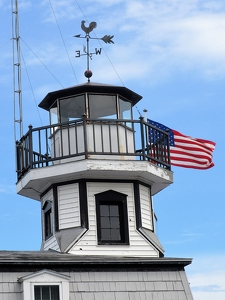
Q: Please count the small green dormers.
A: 0